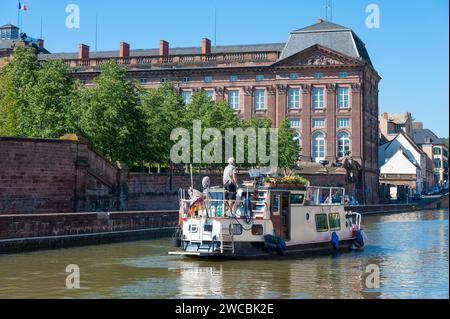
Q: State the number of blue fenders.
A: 3